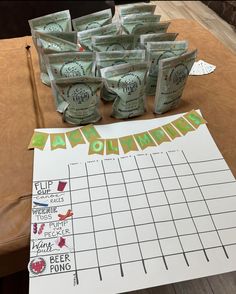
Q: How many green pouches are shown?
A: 15